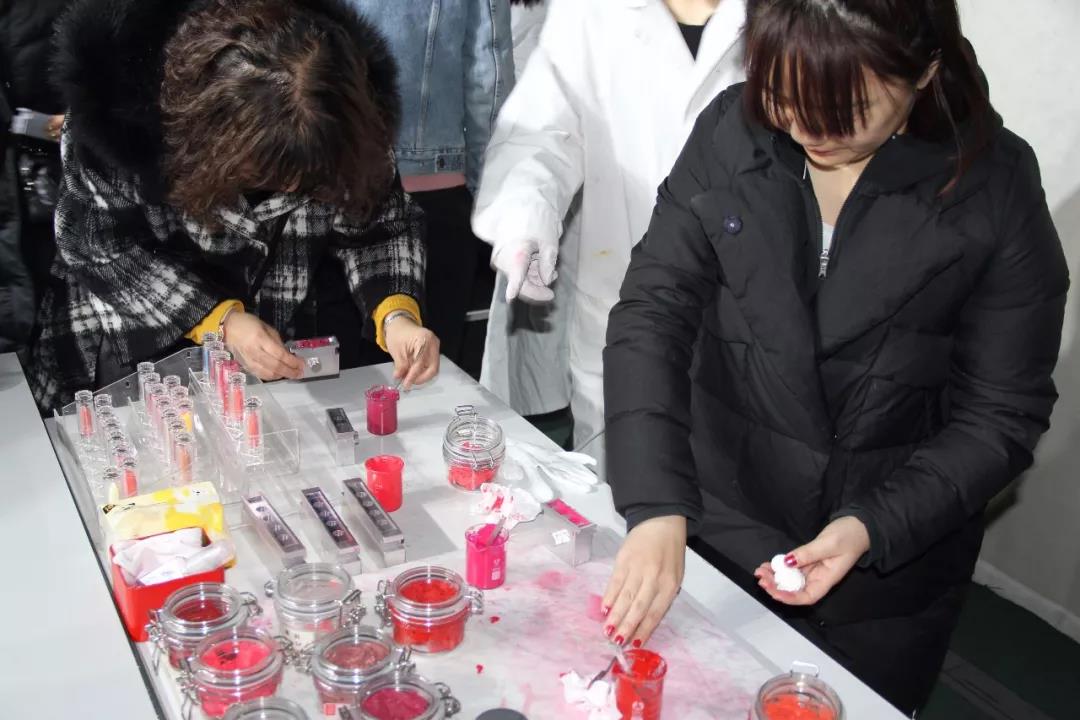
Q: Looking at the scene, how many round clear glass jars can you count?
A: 9